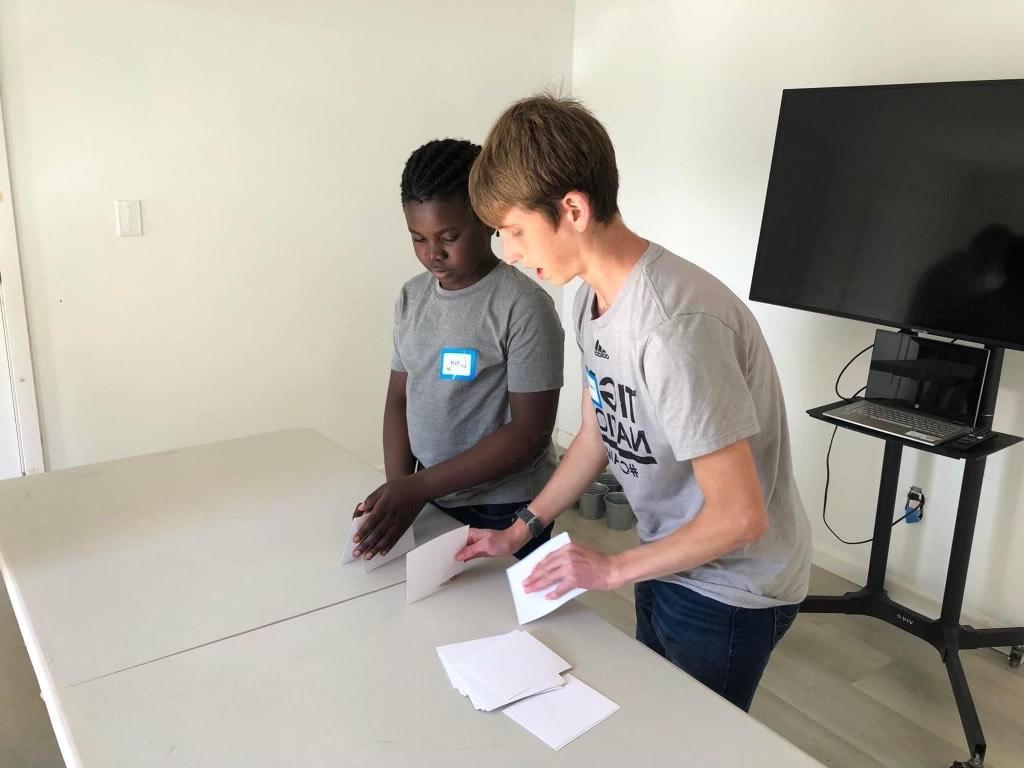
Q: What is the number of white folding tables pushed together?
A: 2